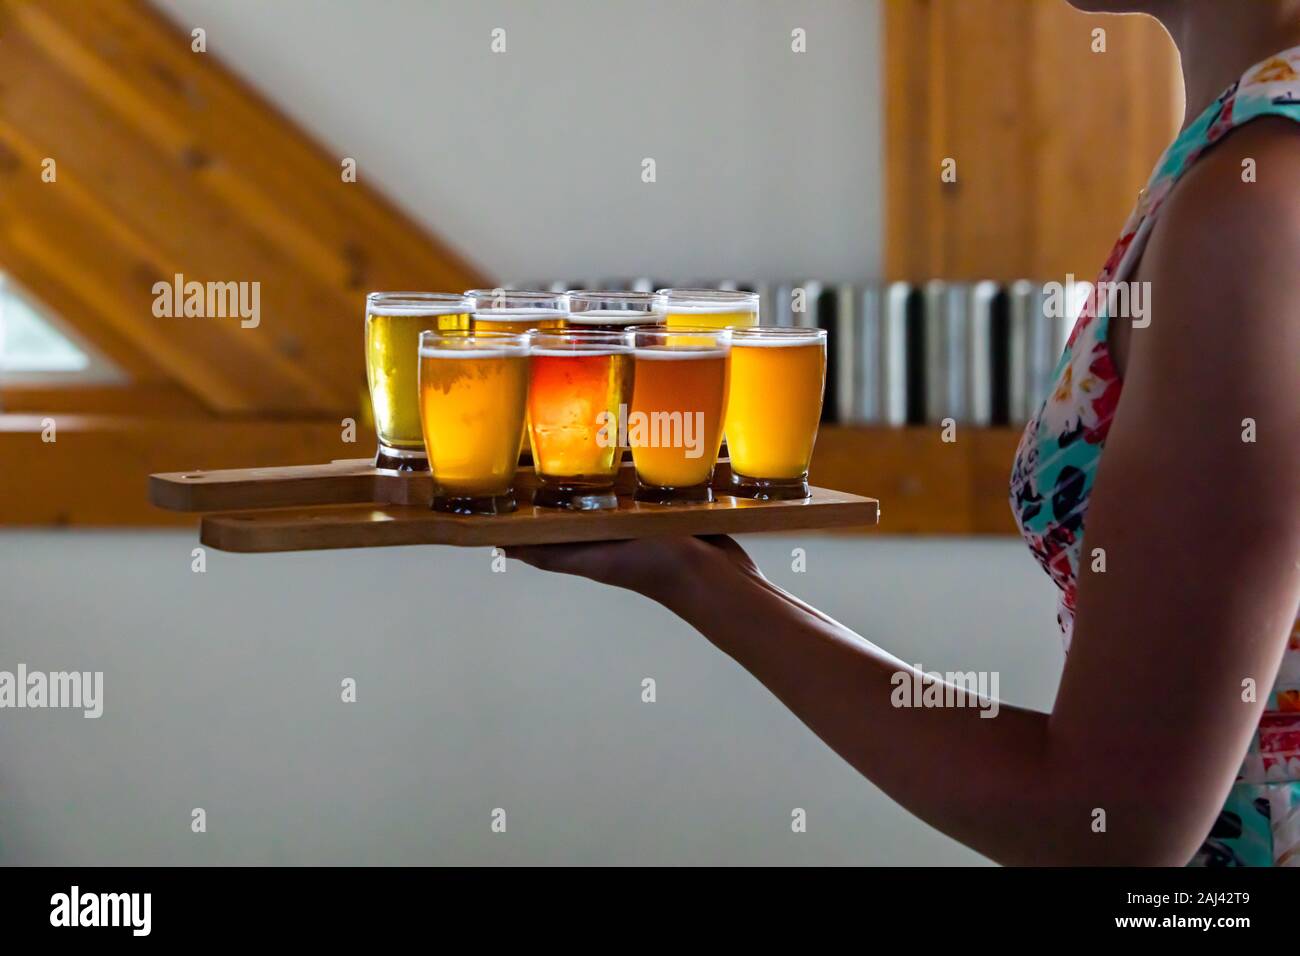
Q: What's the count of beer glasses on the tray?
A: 8